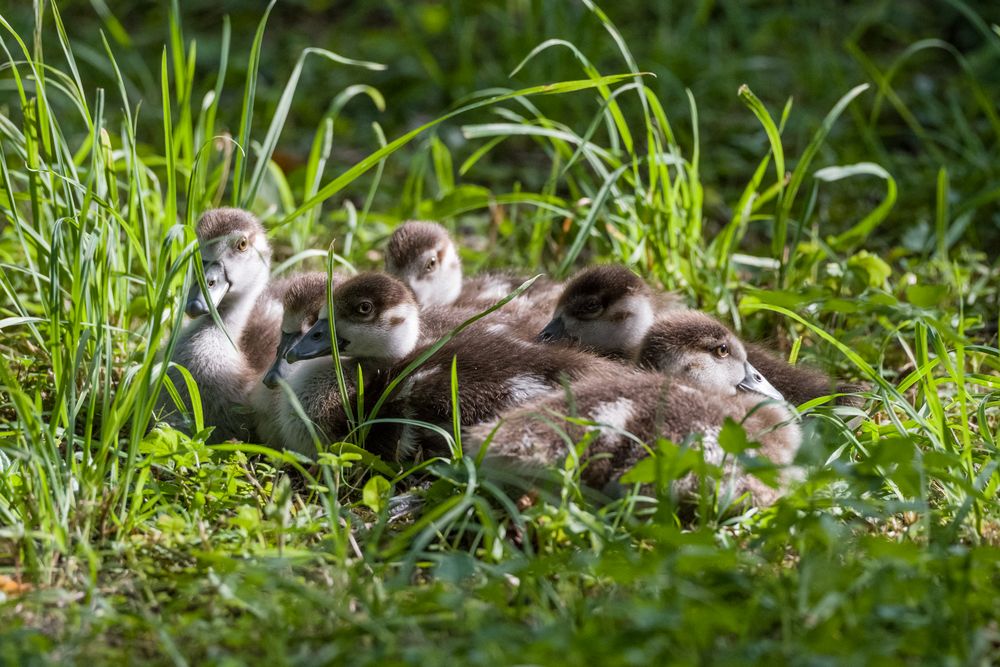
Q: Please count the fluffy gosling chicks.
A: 6